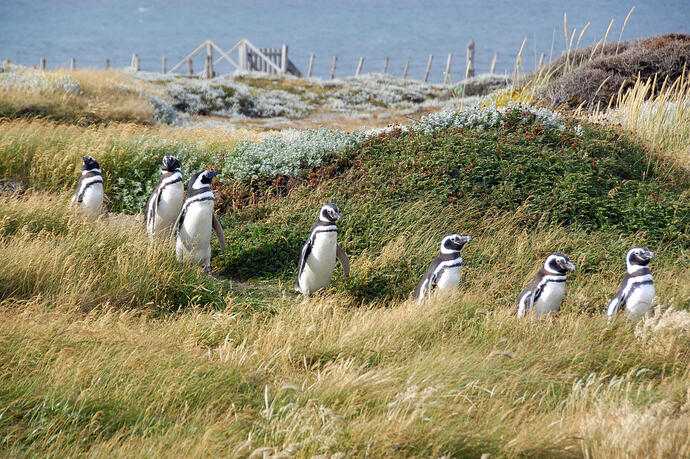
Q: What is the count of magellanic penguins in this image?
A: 7